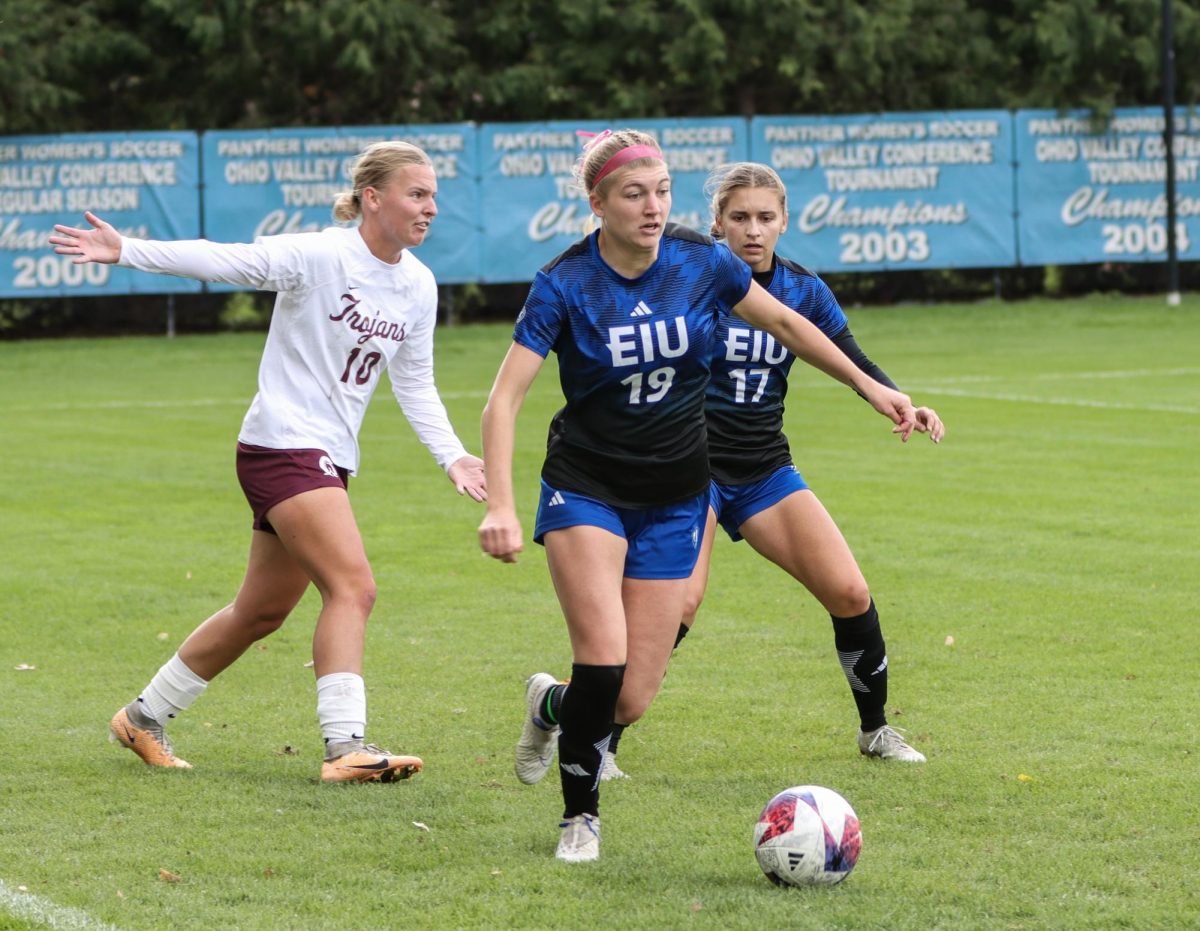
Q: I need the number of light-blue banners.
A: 5